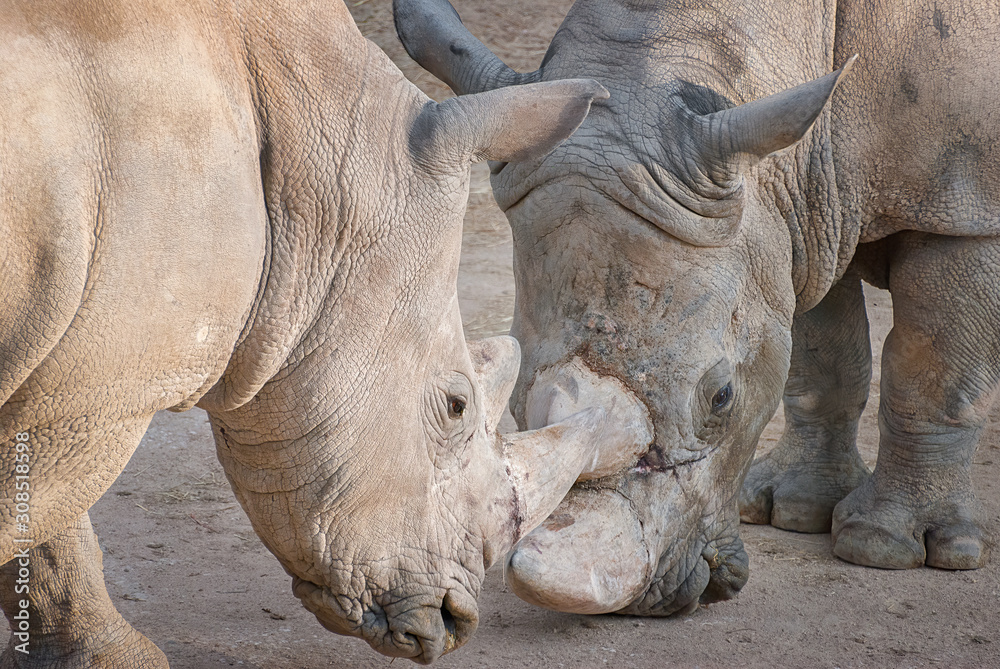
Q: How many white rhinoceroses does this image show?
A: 2